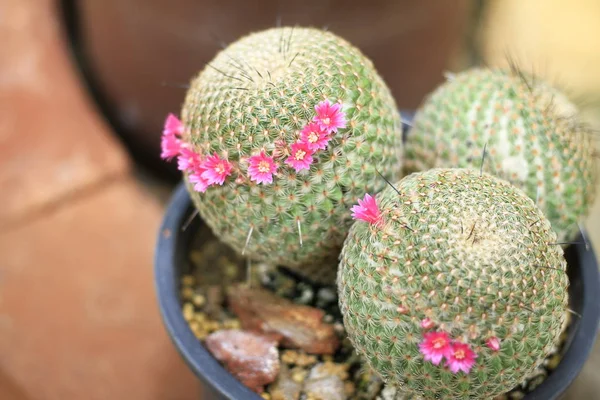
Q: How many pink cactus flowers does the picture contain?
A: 12